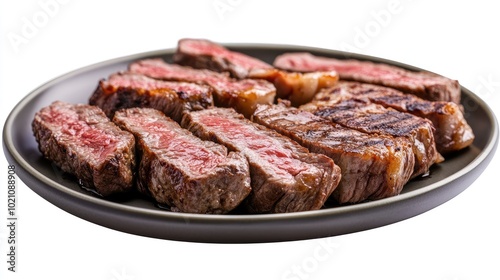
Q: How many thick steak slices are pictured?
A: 10